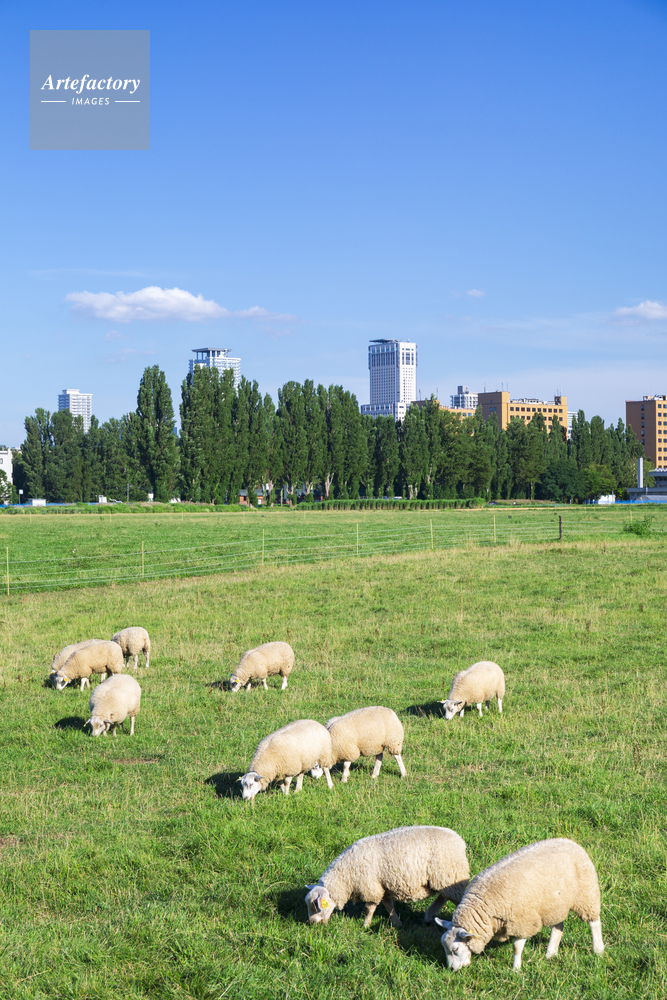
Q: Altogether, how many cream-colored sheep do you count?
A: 10